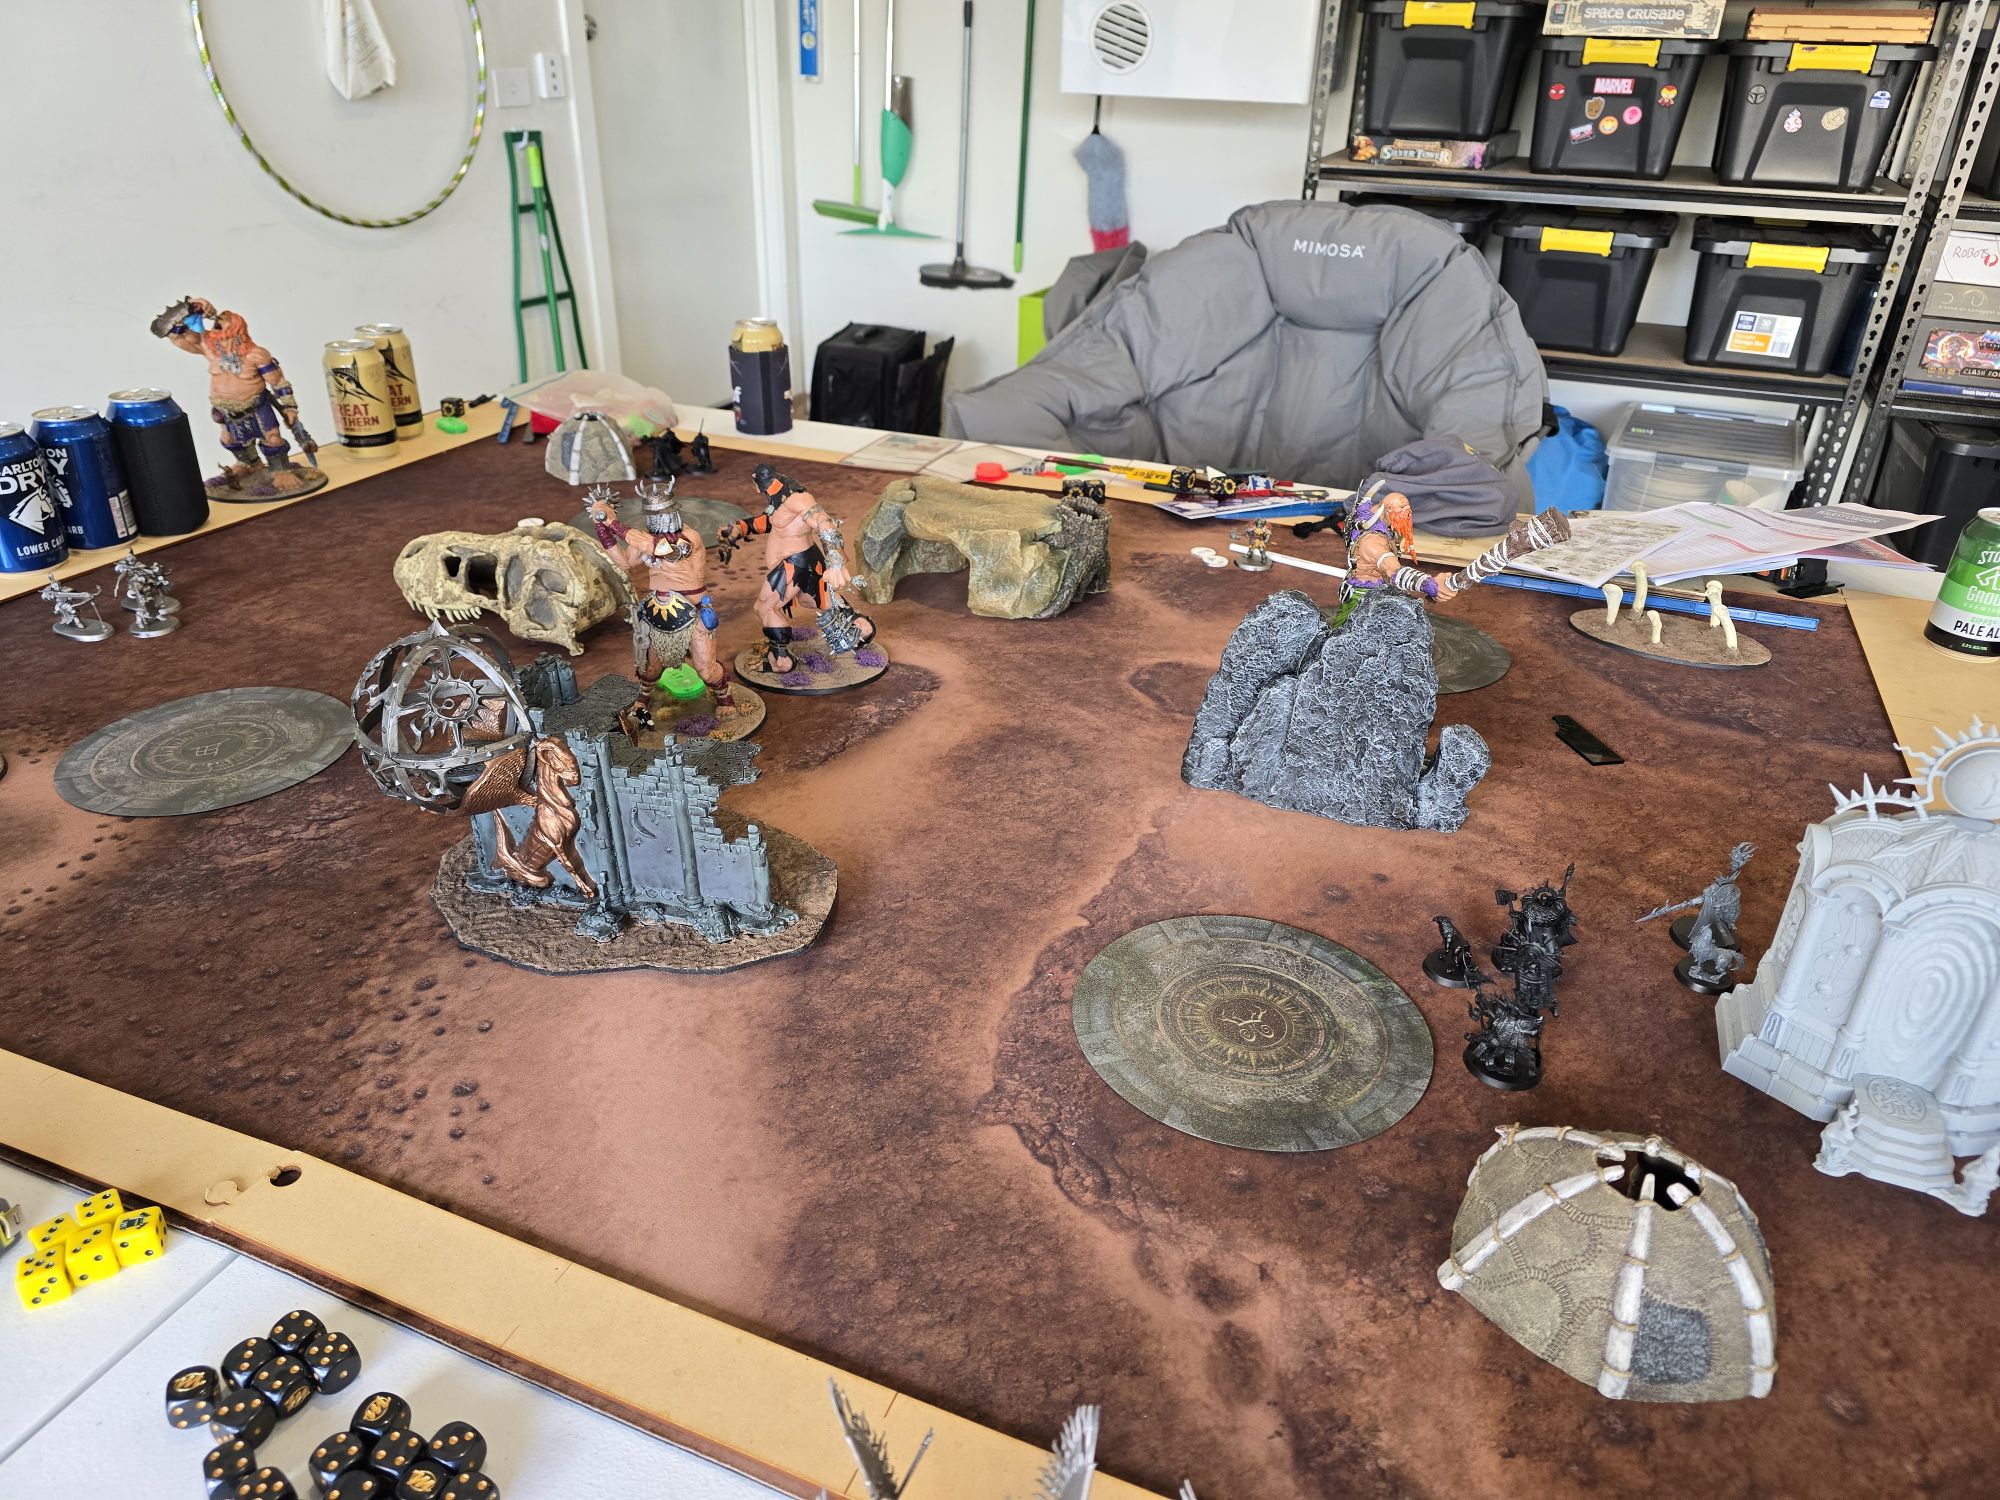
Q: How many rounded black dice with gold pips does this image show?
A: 15